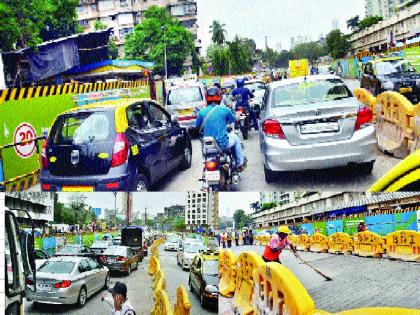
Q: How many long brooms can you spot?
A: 1